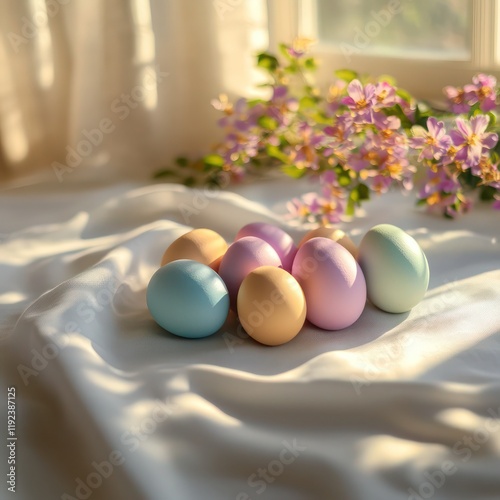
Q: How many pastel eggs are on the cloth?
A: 8